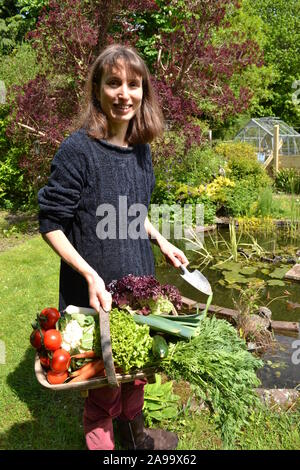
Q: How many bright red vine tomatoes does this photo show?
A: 6